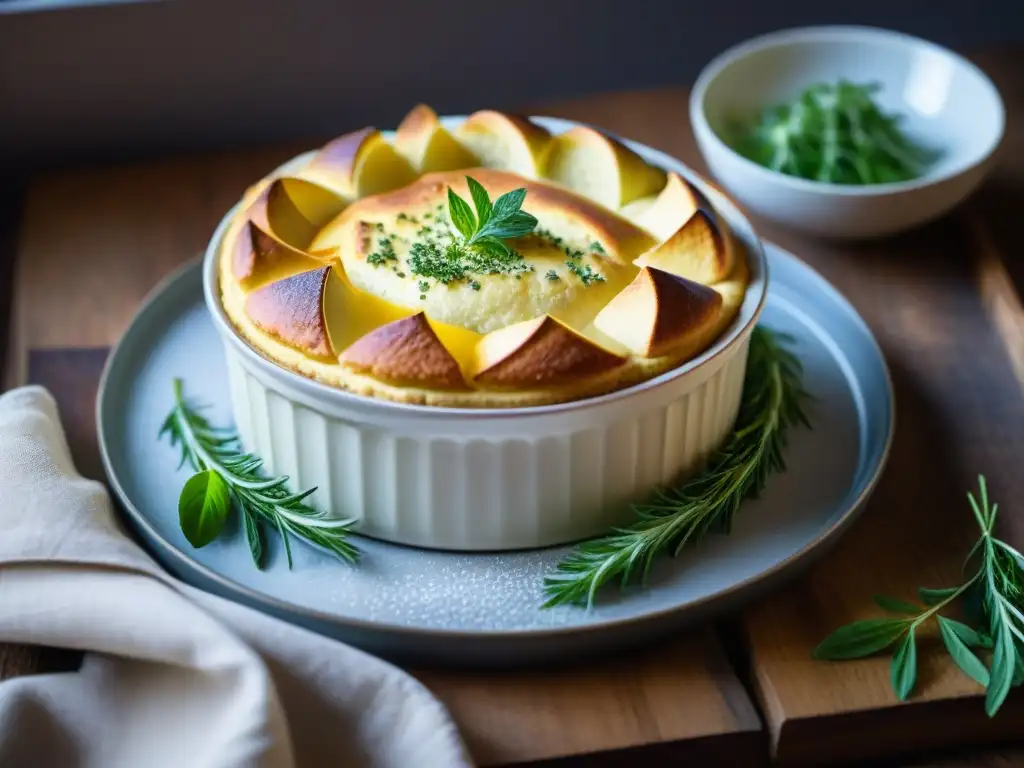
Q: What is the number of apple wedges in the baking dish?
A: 12